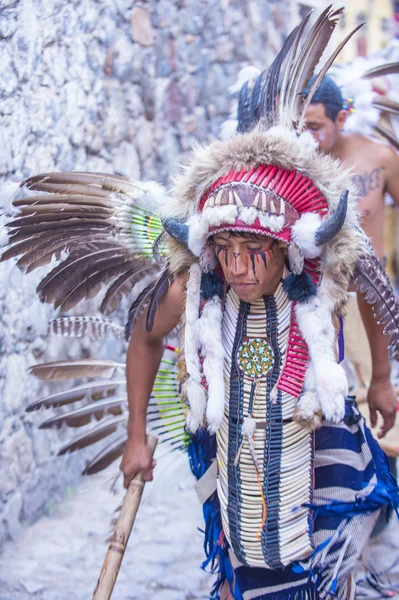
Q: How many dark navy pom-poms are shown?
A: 2